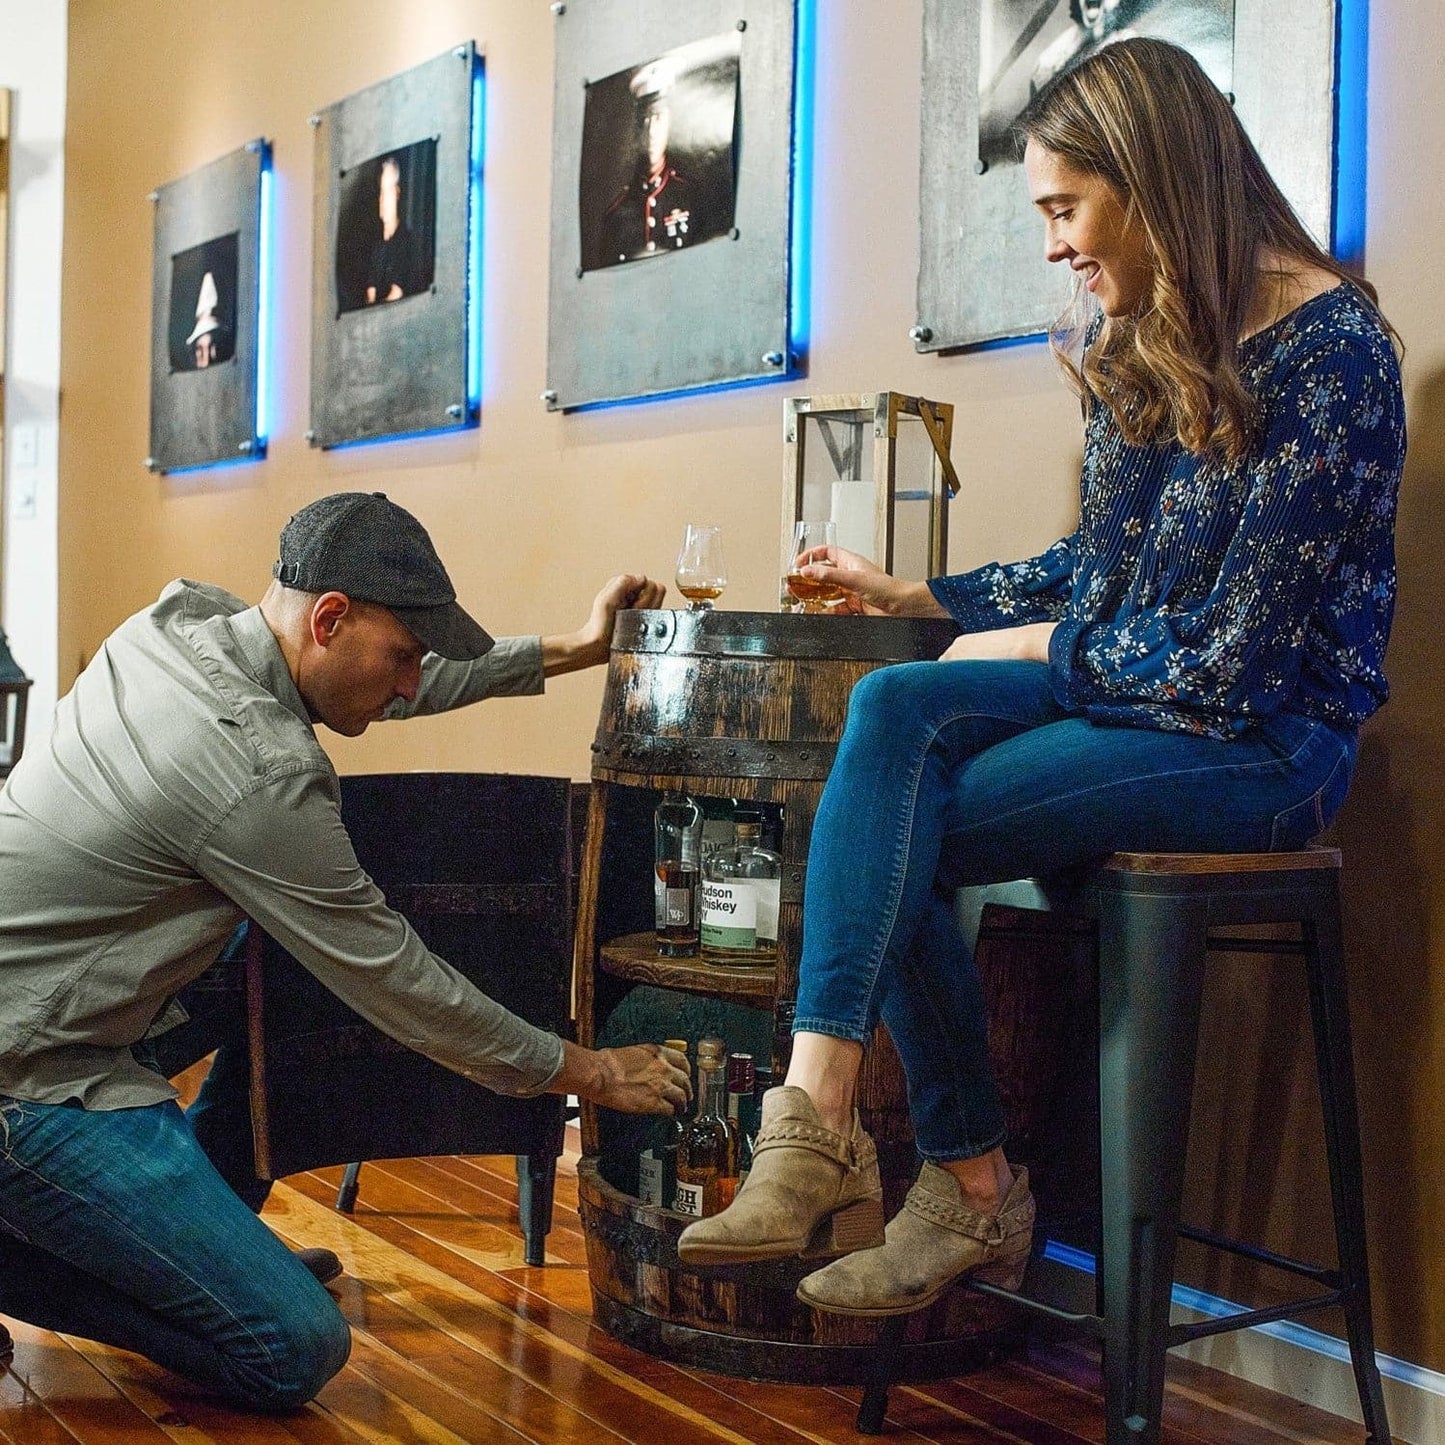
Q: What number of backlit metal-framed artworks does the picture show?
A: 4